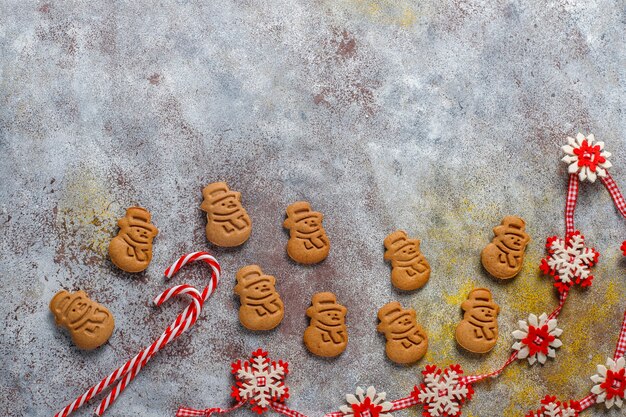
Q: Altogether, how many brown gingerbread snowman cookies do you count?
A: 10